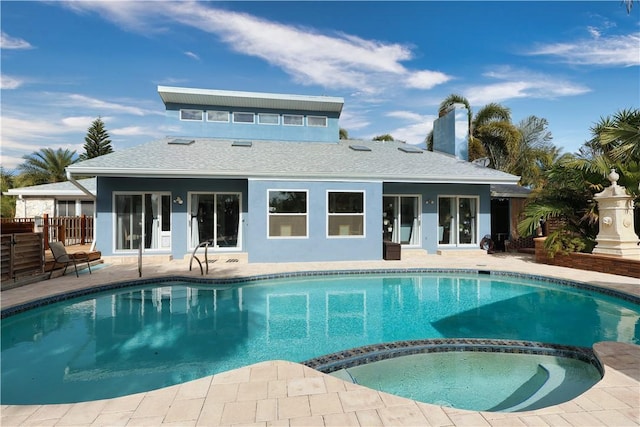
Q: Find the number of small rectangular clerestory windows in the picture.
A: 6